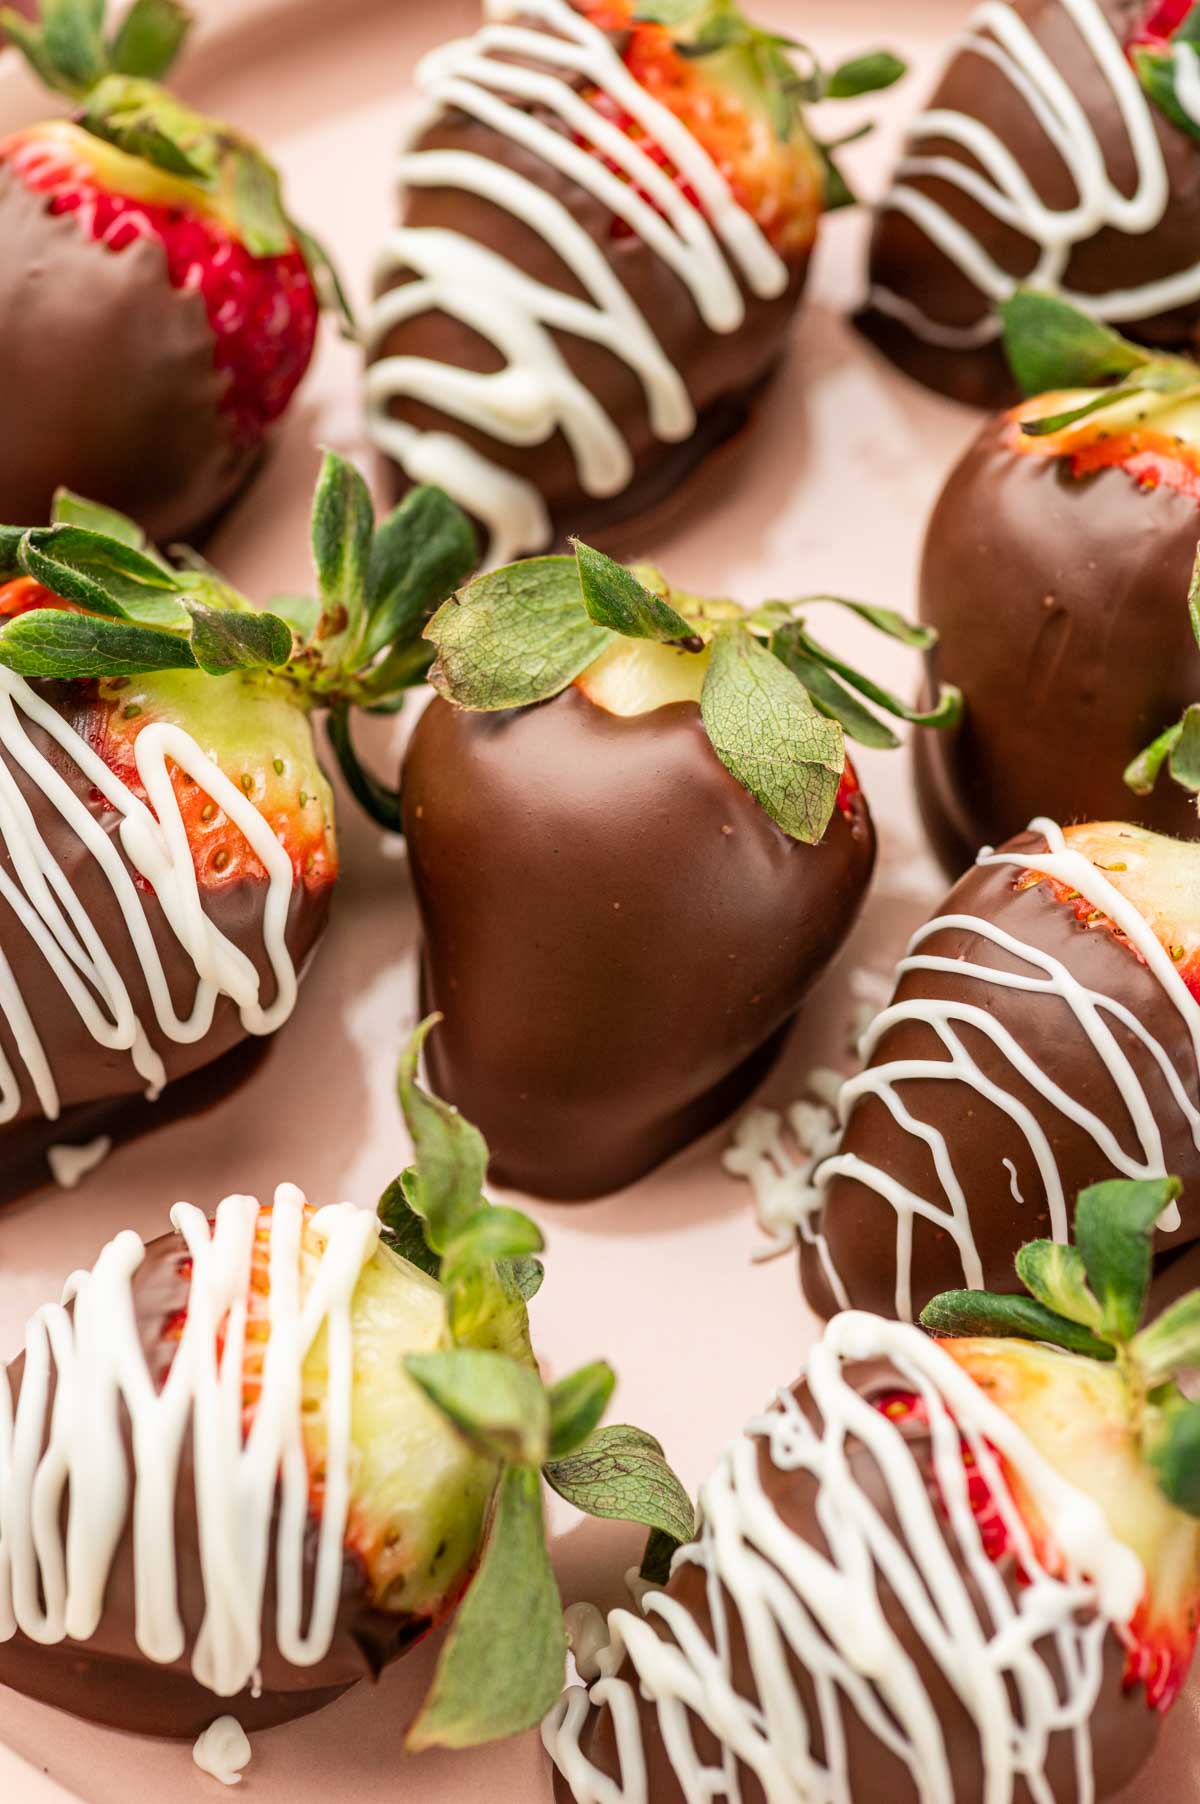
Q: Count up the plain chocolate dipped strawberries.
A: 3